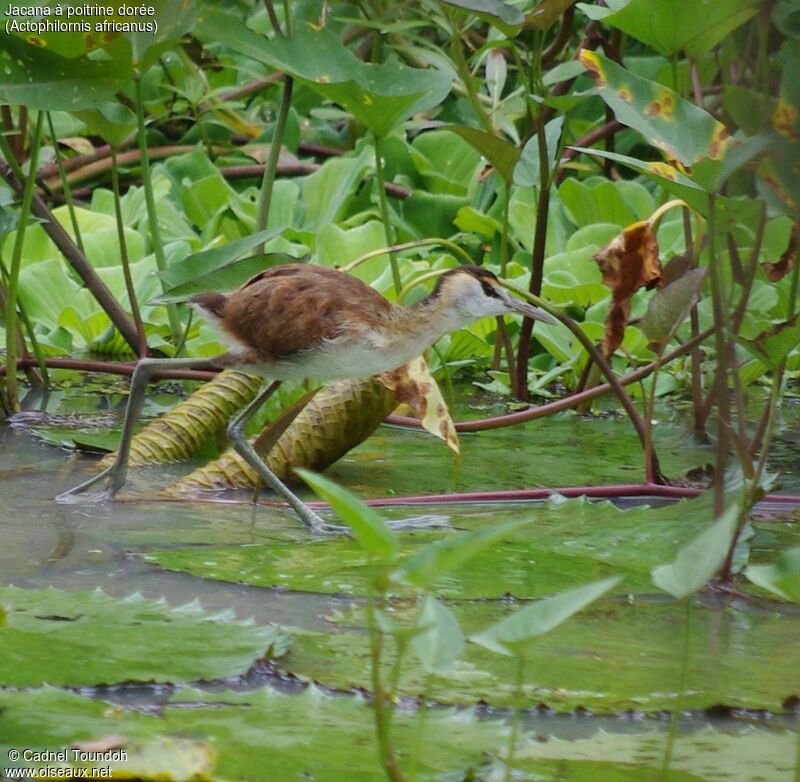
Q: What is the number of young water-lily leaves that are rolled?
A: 2